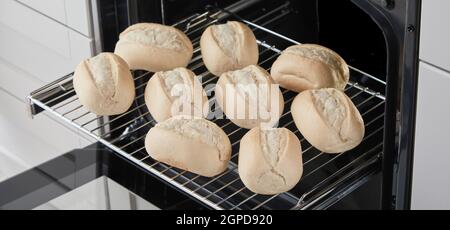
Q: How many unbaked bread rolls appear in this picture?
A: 9